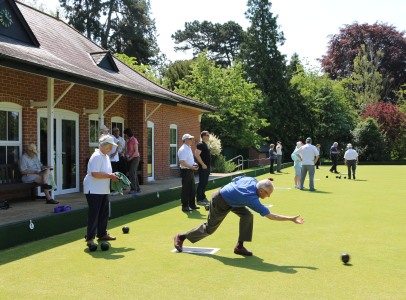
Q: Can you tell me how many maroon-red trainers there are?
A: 2